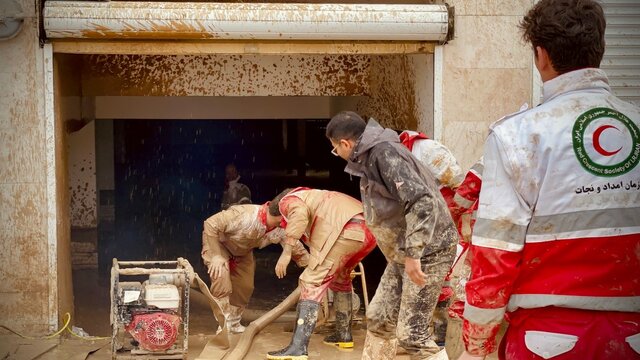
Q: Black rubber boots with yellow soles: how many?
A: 2